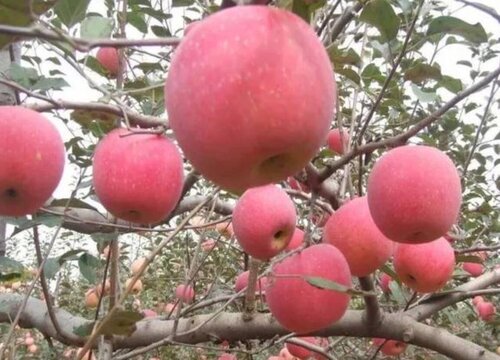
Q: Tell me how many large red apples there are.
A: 8